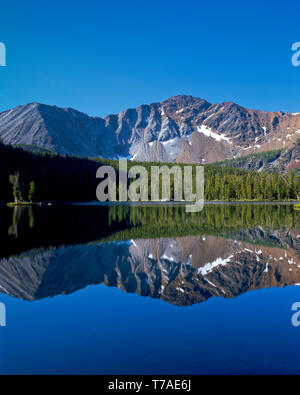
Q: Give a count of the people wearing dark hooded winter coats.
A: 0